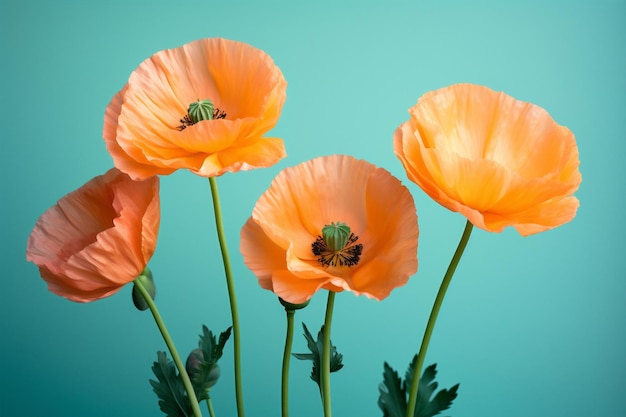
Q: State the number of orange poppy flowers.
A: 4